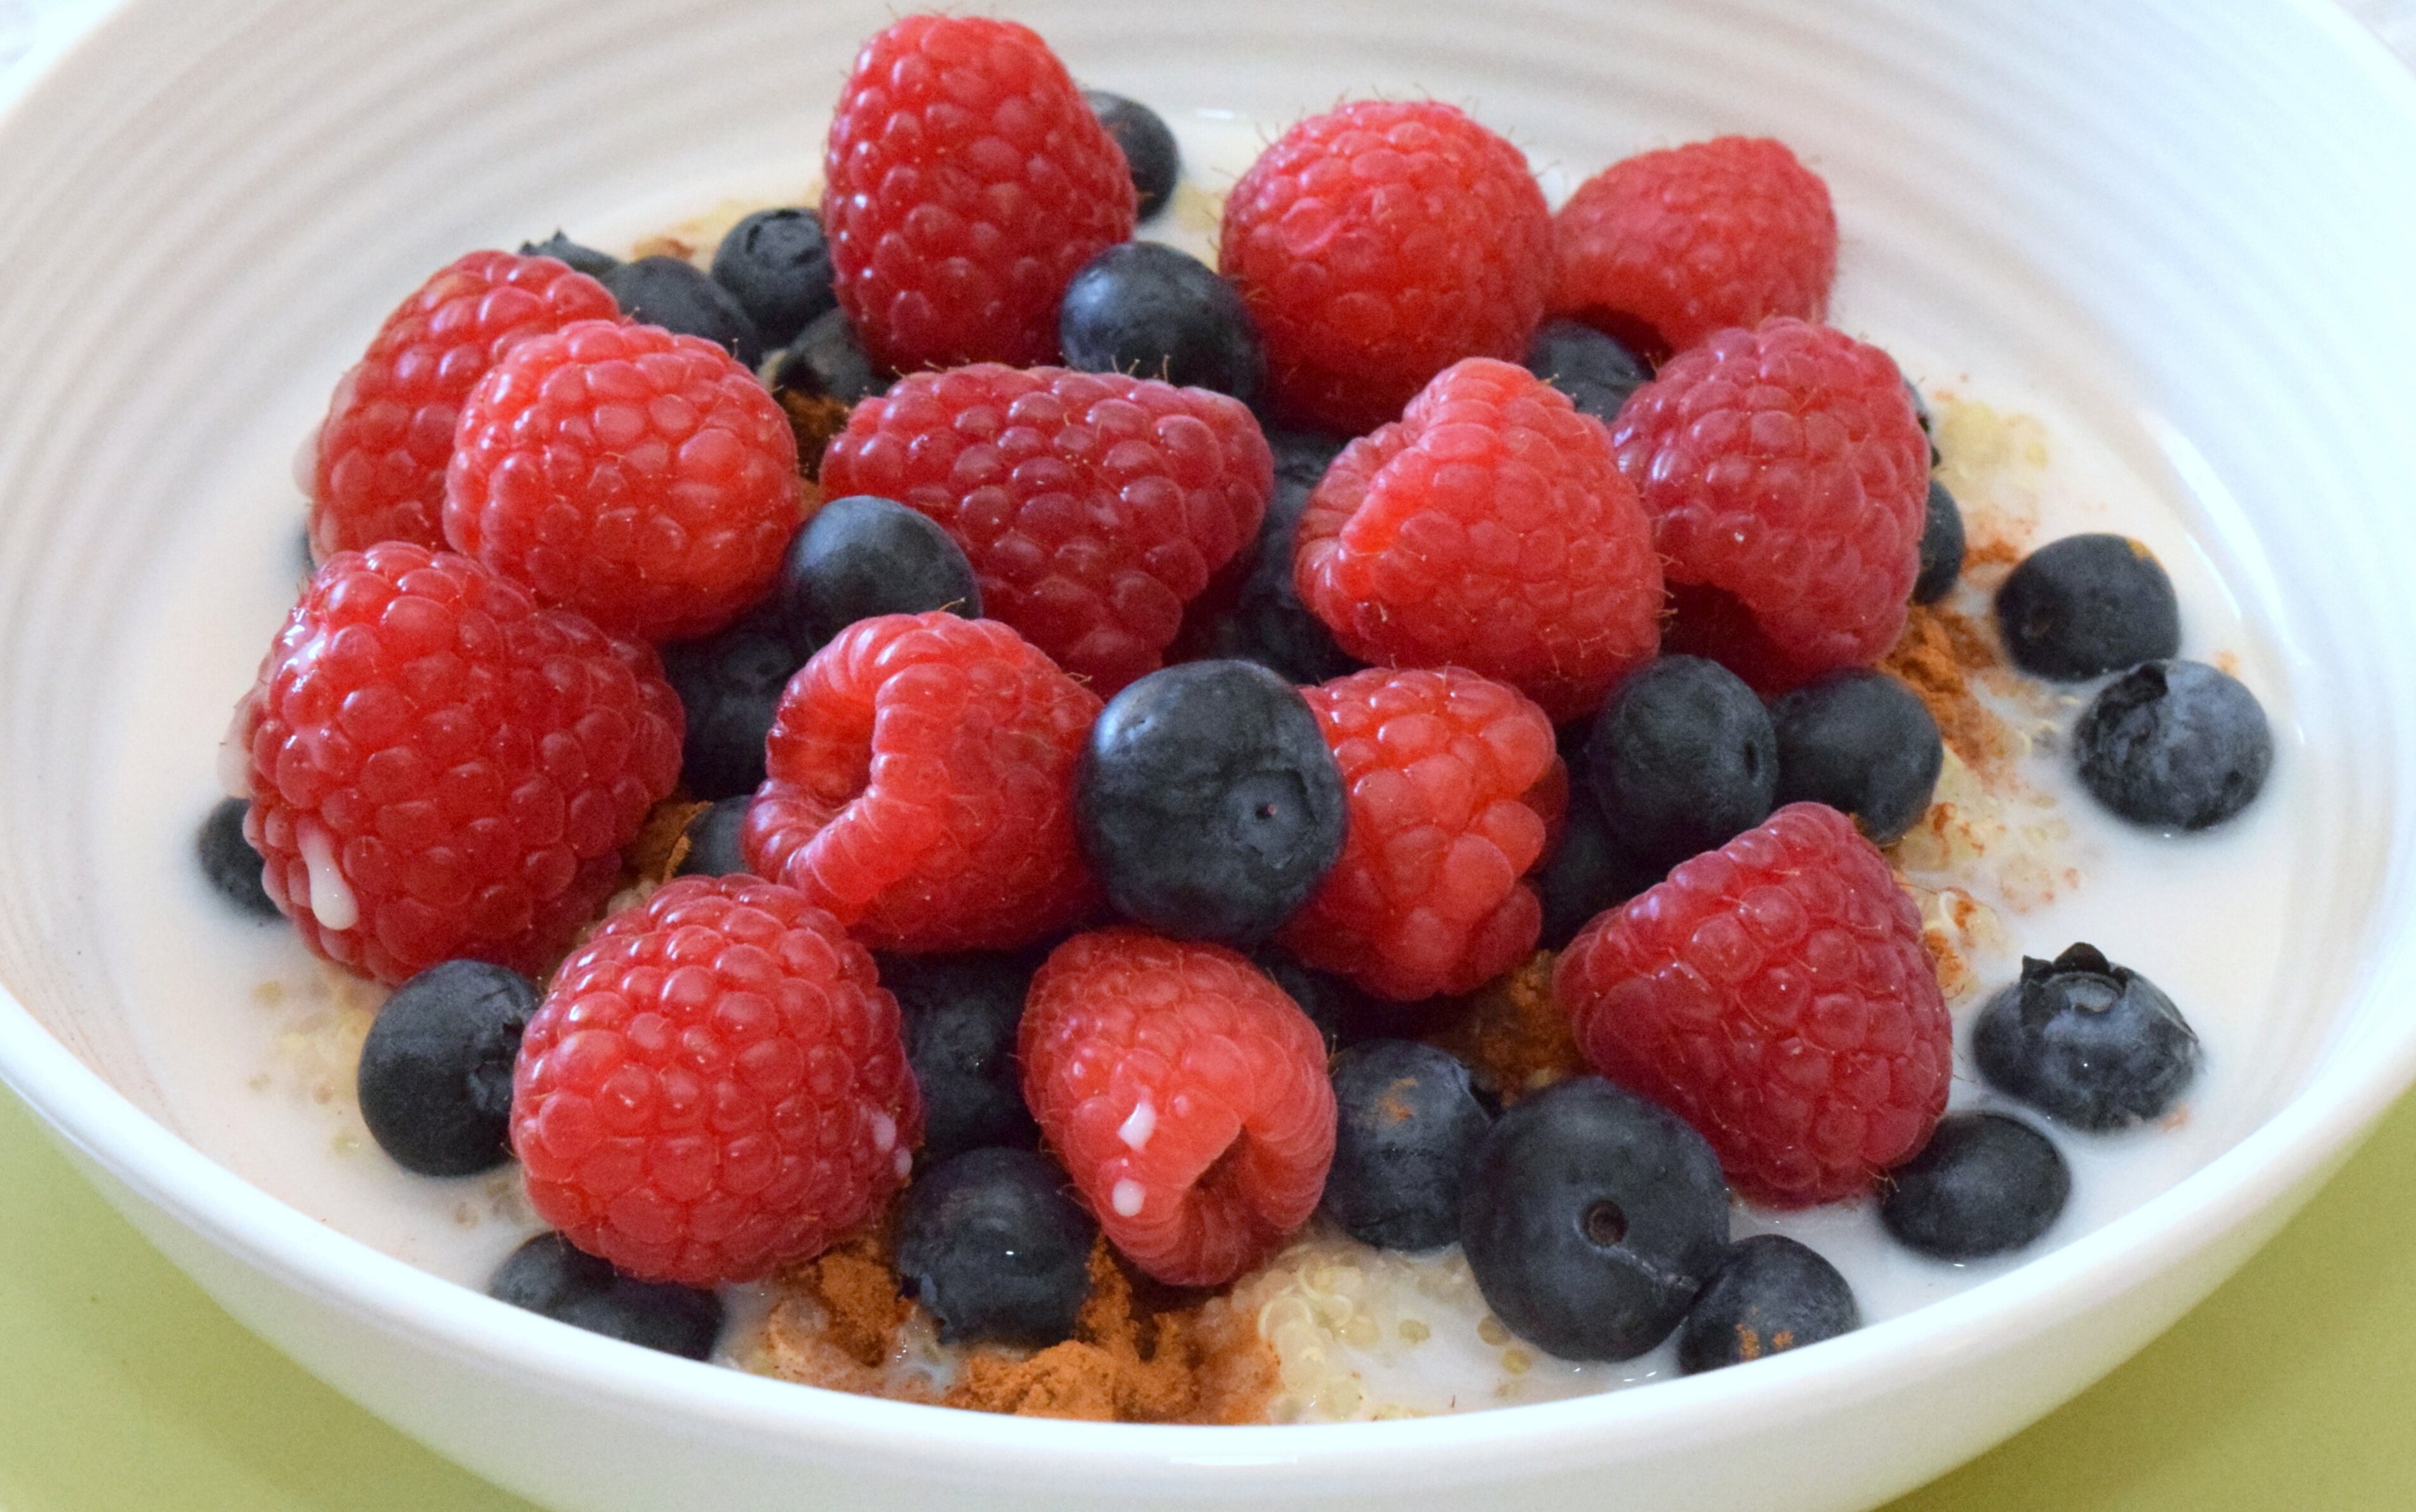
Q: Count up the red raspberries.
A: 14